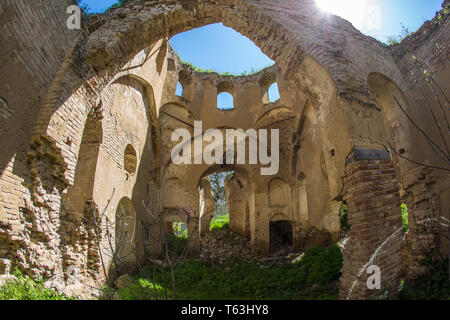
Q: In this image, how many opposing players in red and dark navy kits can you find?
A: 0